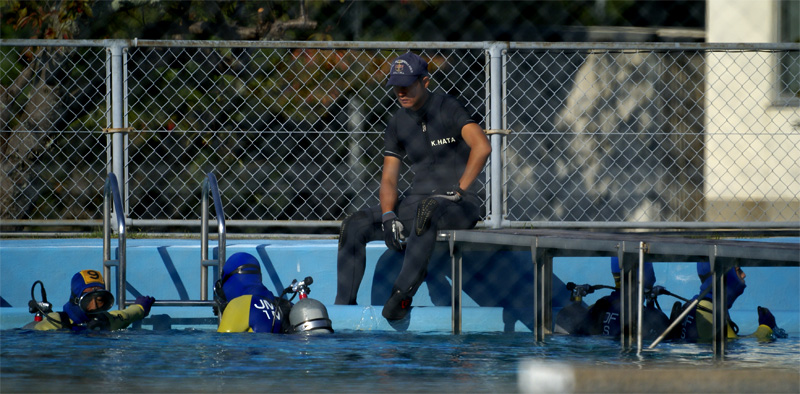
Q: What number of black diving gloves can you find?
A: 2